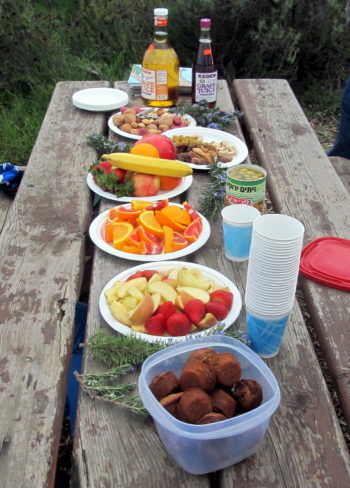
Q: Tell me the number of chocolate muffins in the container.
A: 9